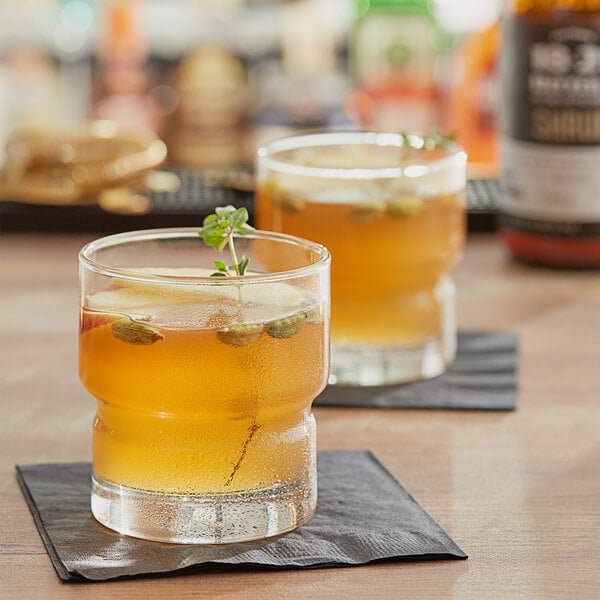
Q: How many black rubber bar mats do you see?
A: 1